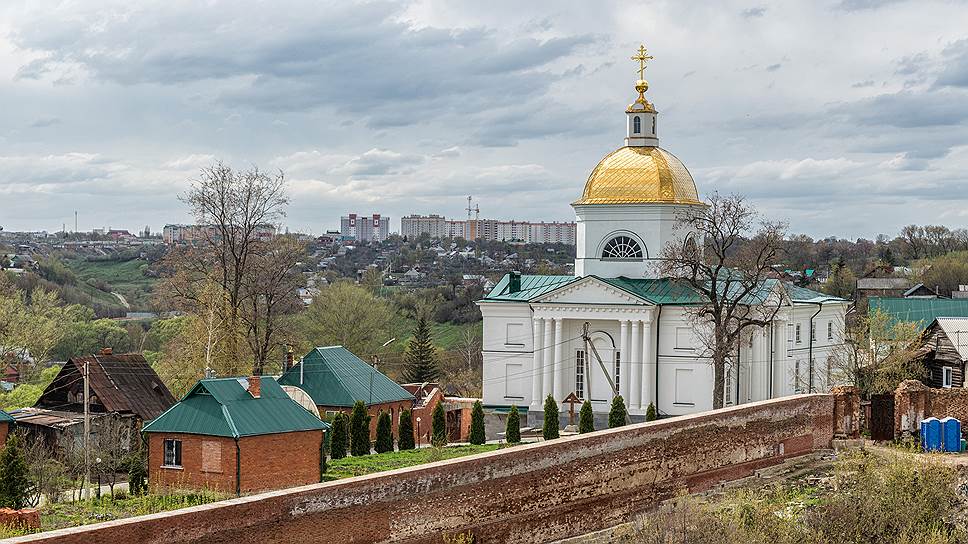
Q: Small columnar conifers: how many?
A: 11